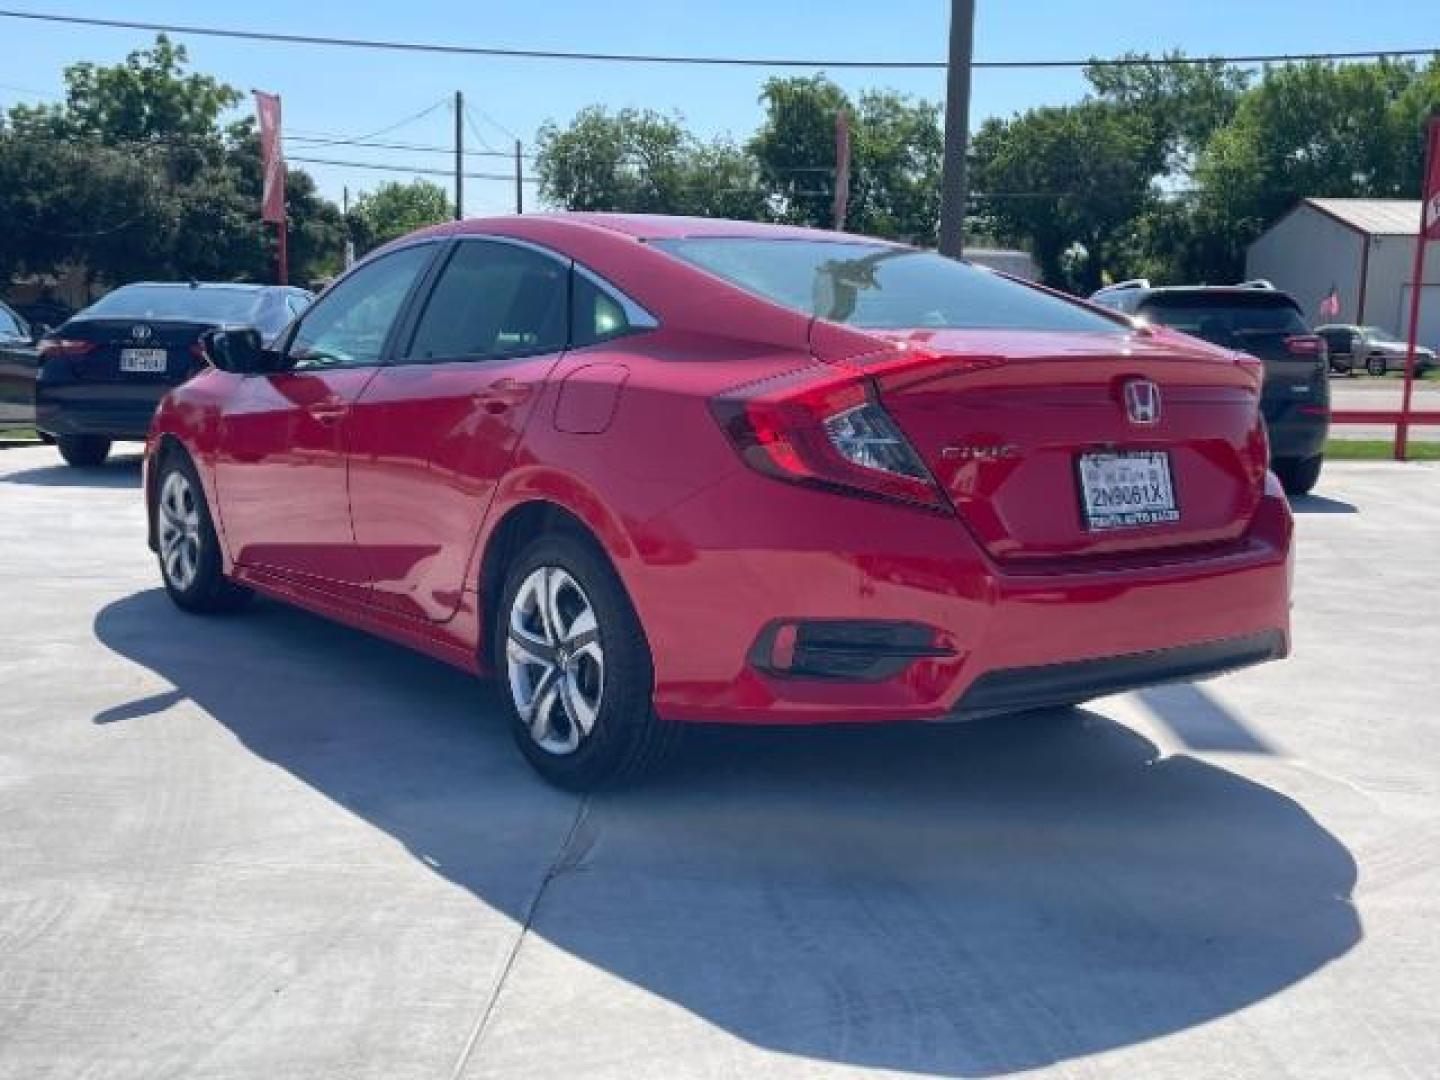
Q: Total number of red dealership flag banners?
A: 3